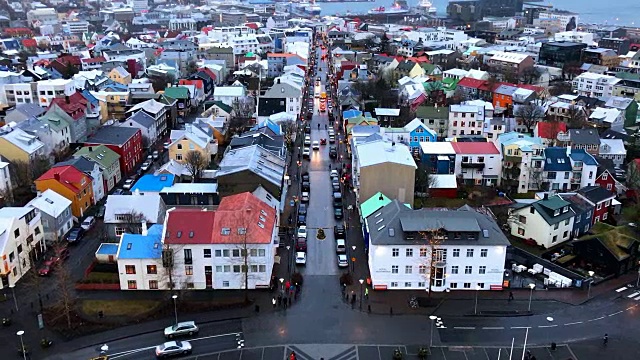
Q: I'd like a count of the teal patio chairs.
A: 0